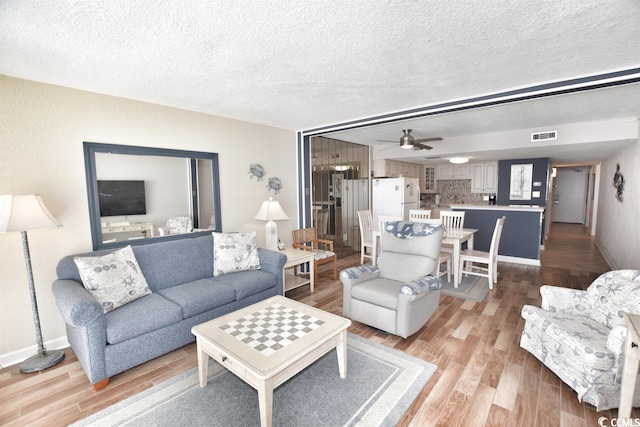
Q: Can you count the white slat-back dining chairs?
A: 6